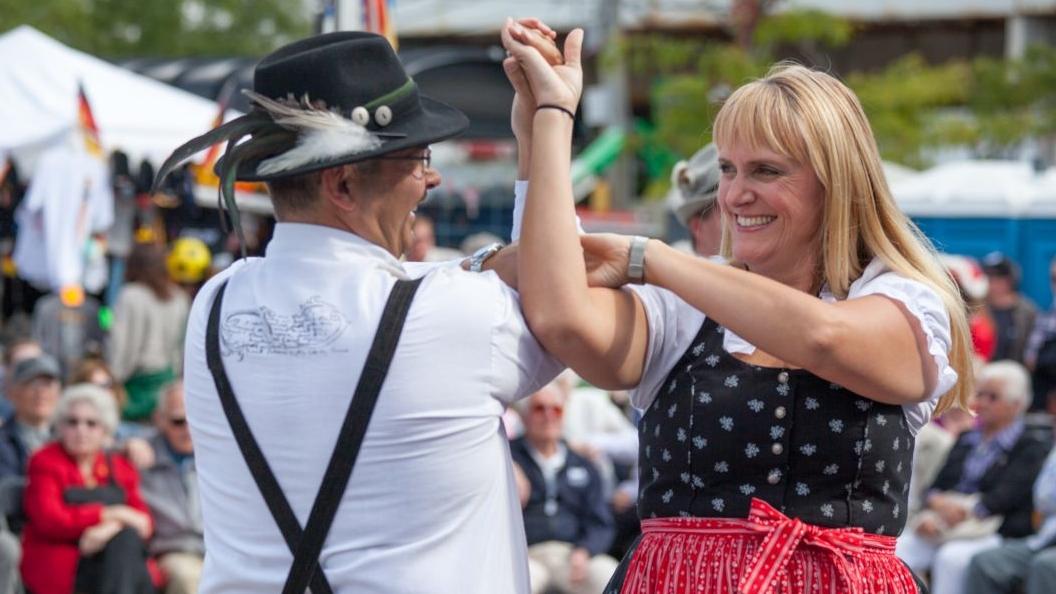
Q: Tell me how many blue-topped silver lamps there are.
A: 0